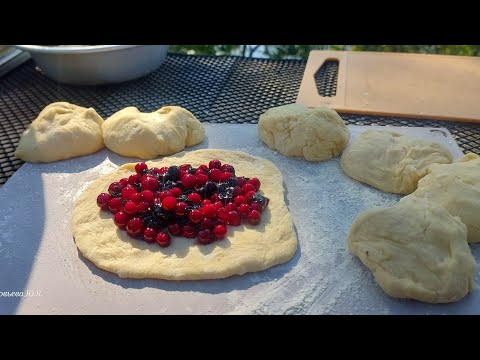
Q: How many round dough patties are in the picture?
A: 6